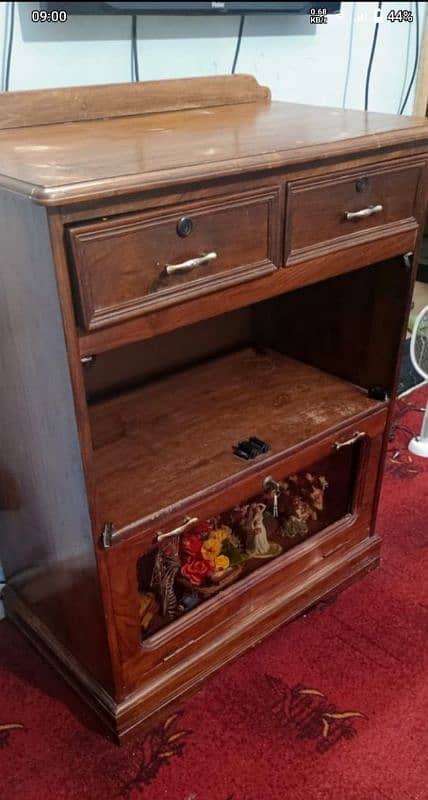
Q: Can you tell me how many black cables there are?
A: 5